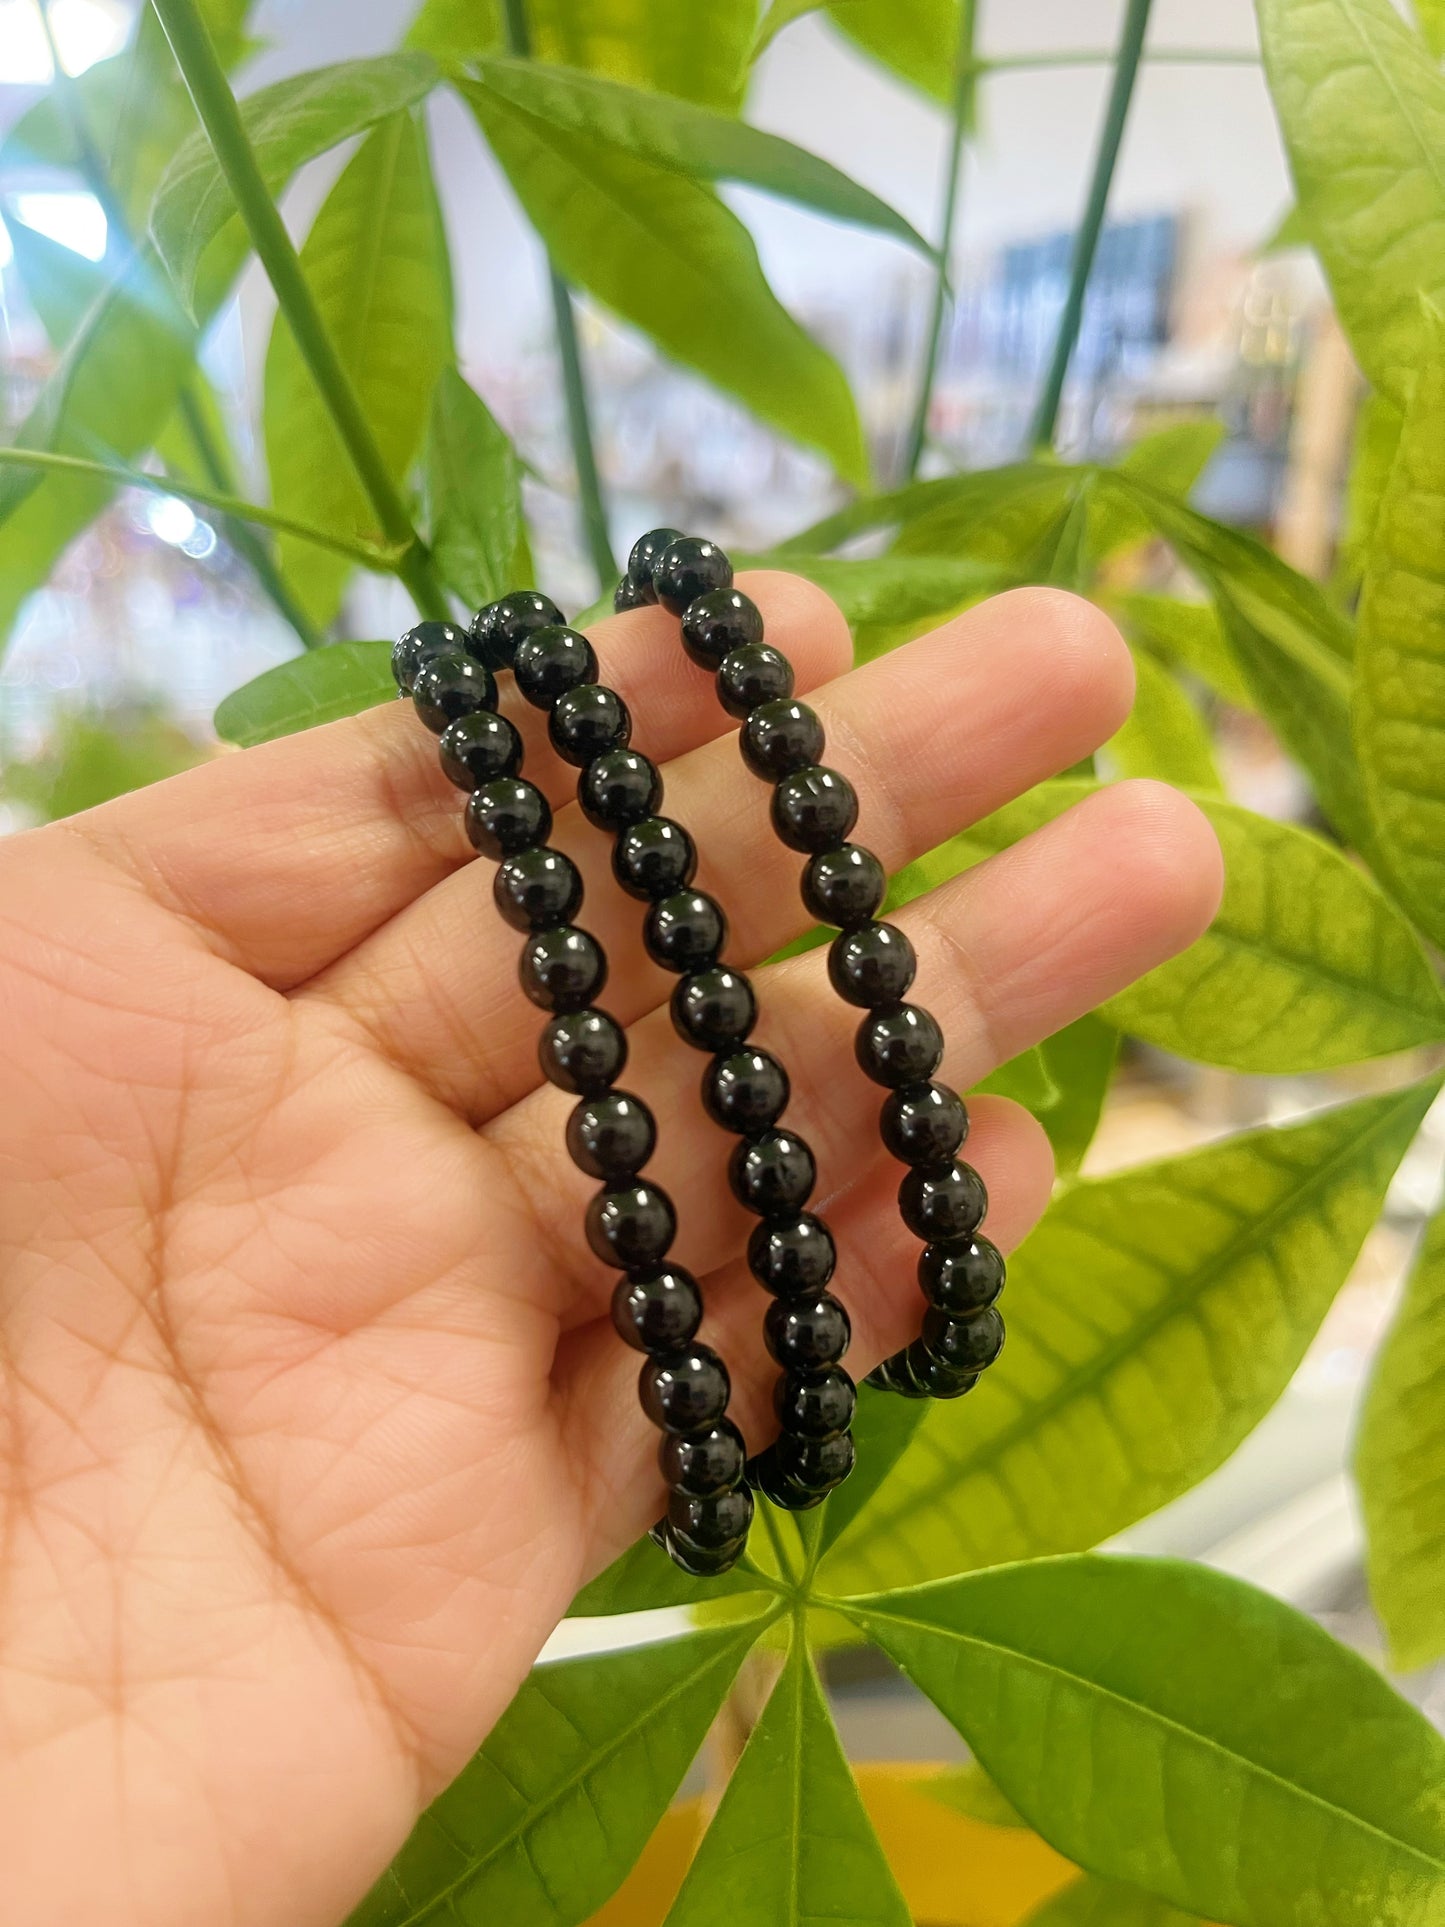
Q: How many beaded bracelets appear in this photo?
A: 3